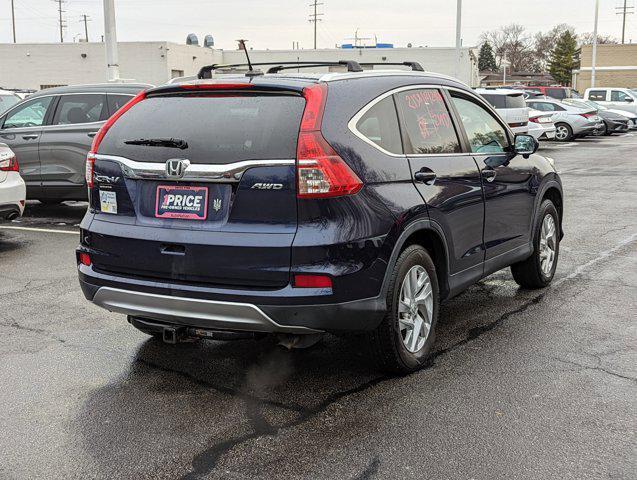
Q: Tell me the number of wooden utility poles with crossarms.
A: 4